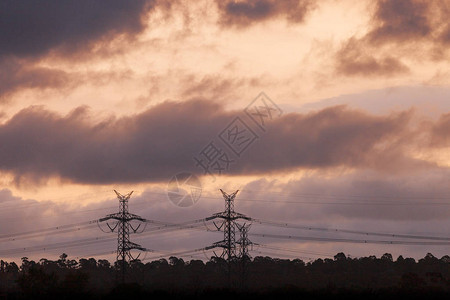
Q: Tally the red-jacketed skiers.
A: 0